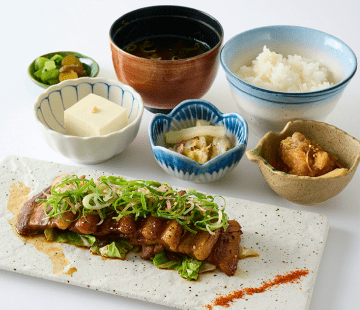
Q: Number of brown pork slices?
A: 7